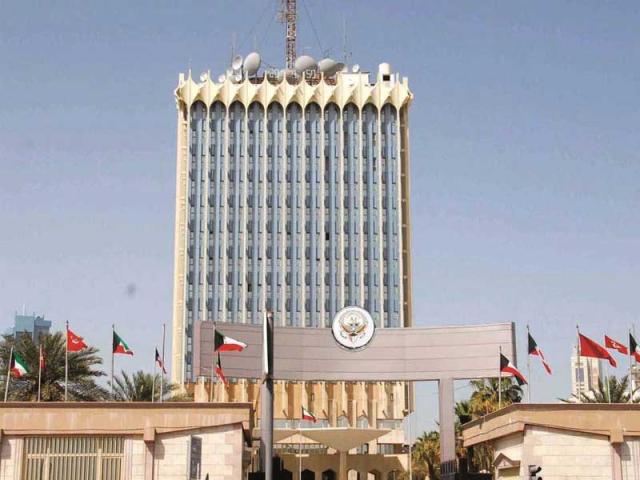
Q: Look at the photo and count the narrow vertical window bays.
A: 11